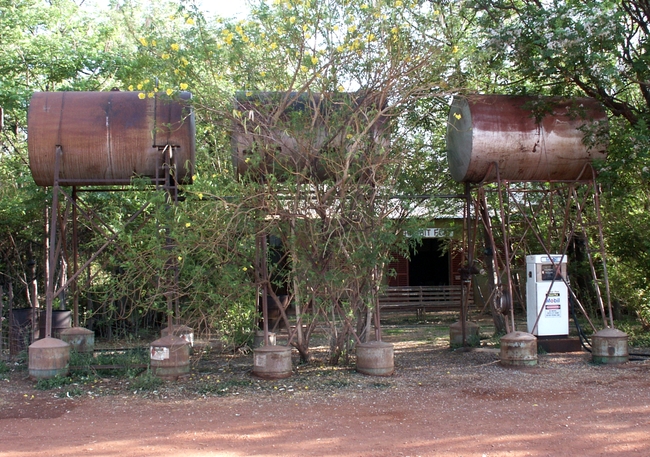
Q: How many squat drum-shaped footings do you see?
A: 10